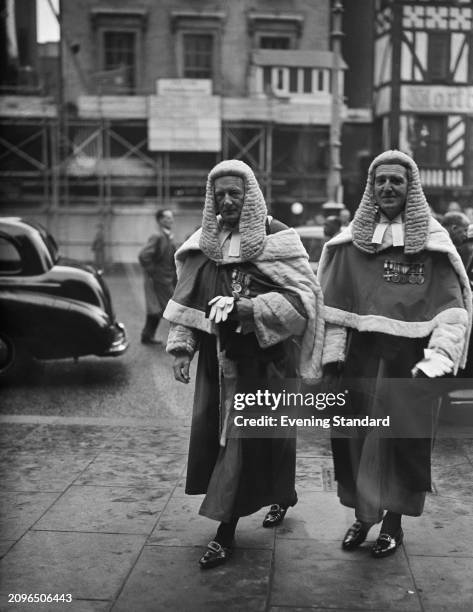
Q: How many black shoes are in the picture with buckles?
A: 4